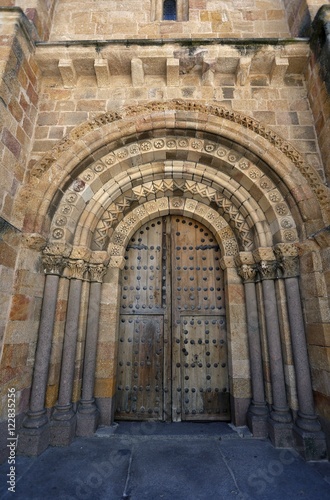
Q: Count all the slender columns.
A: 6